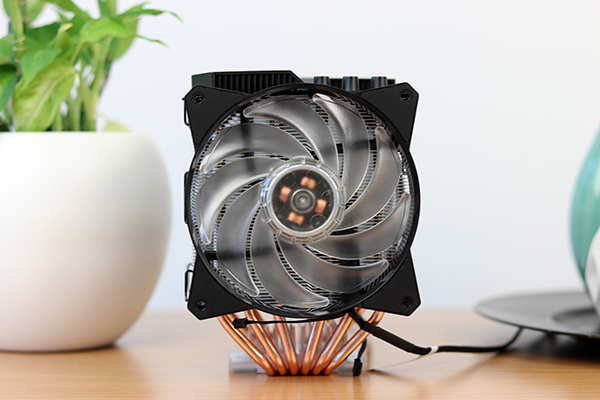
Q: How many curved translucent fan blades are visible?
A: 9